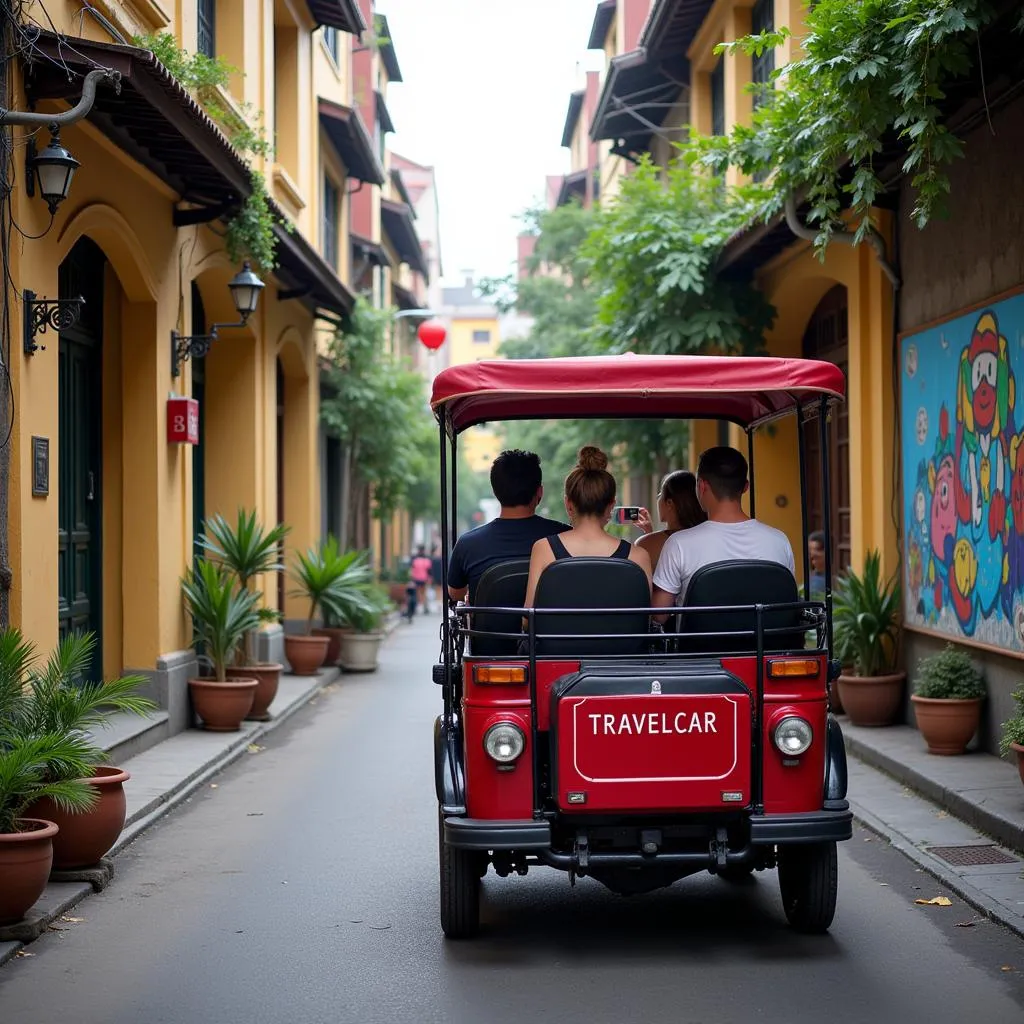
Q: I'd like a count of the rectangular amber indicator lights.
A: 2